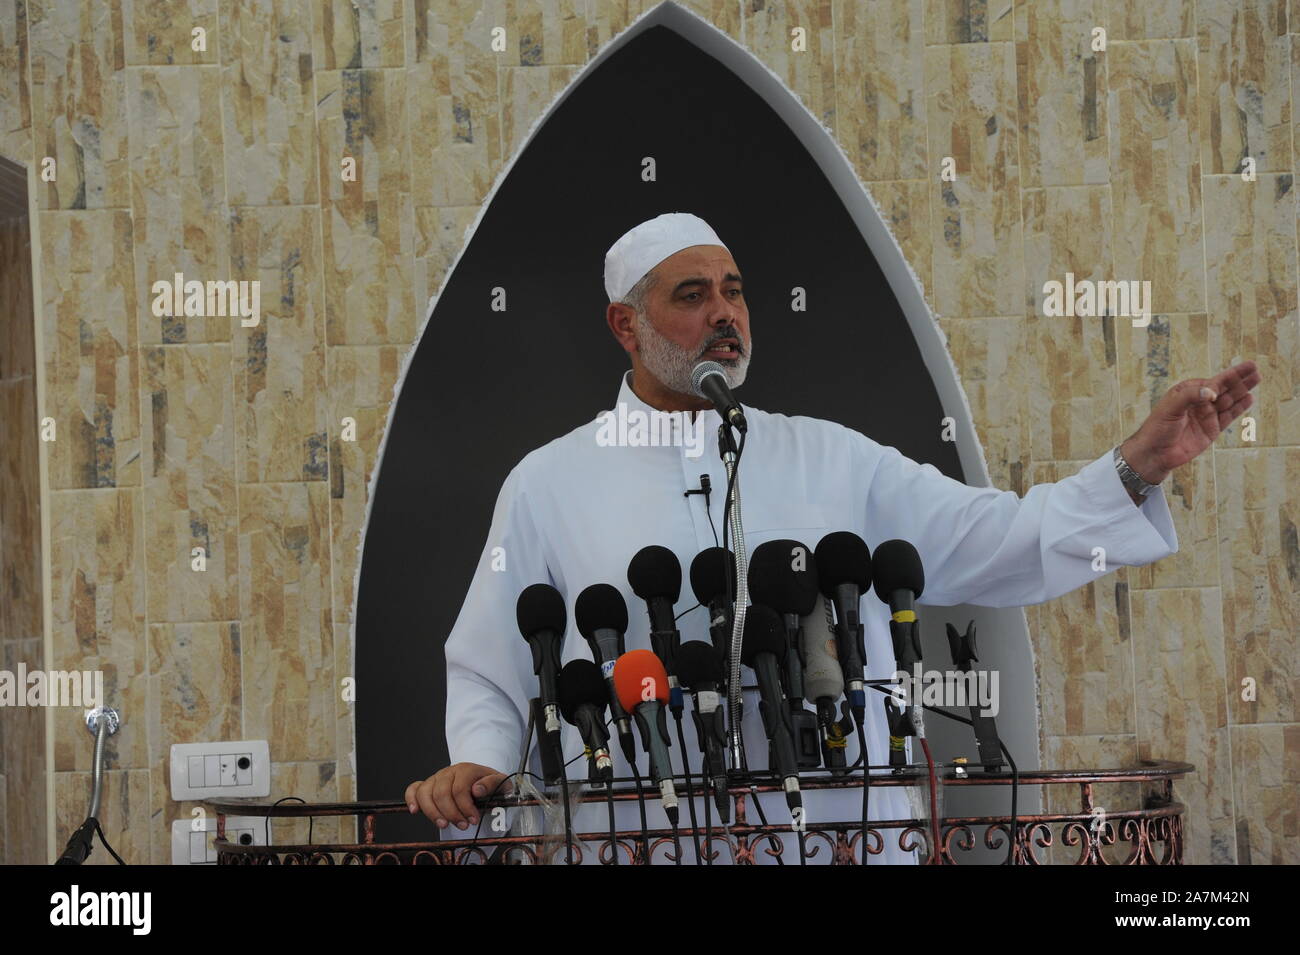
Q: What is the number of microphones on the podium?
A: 13